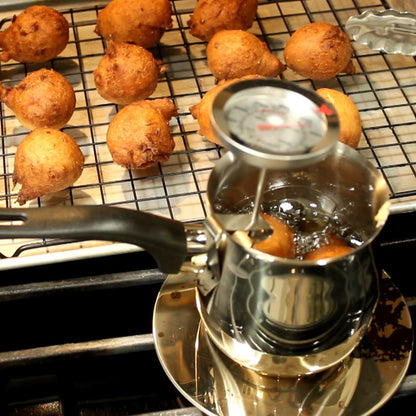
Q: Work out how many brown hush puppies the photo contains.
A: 13